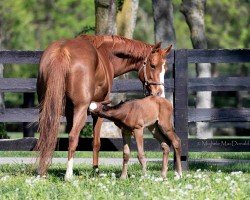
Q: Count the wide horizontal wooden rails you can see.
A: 4